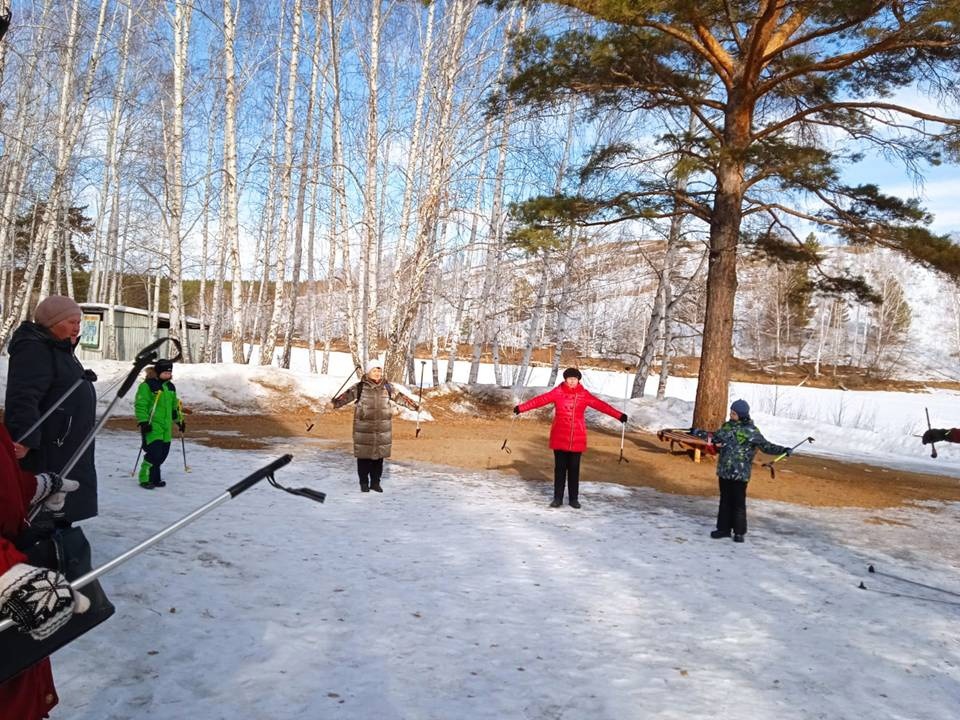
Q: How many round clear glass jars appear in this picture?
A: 0